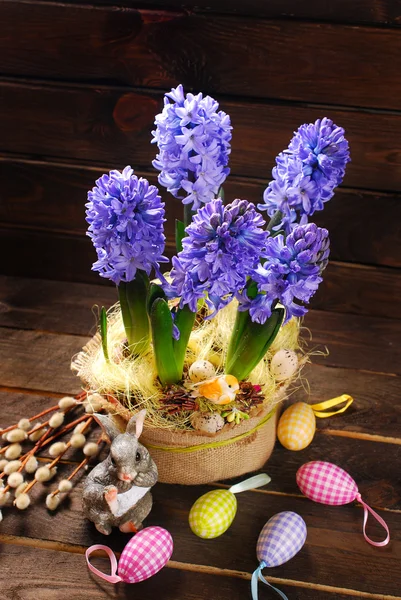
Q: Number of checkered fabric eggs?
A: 5